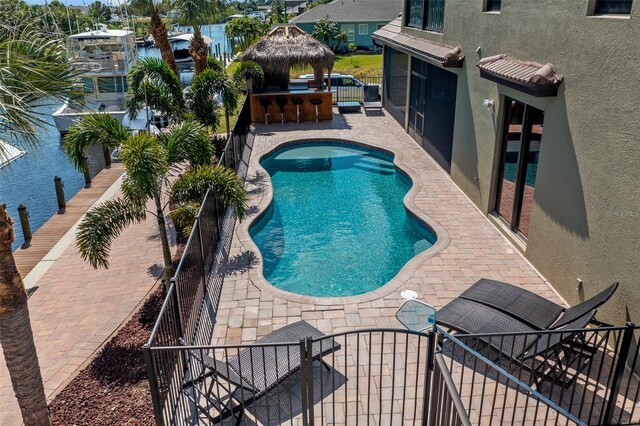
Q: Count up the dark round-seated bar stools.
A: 4